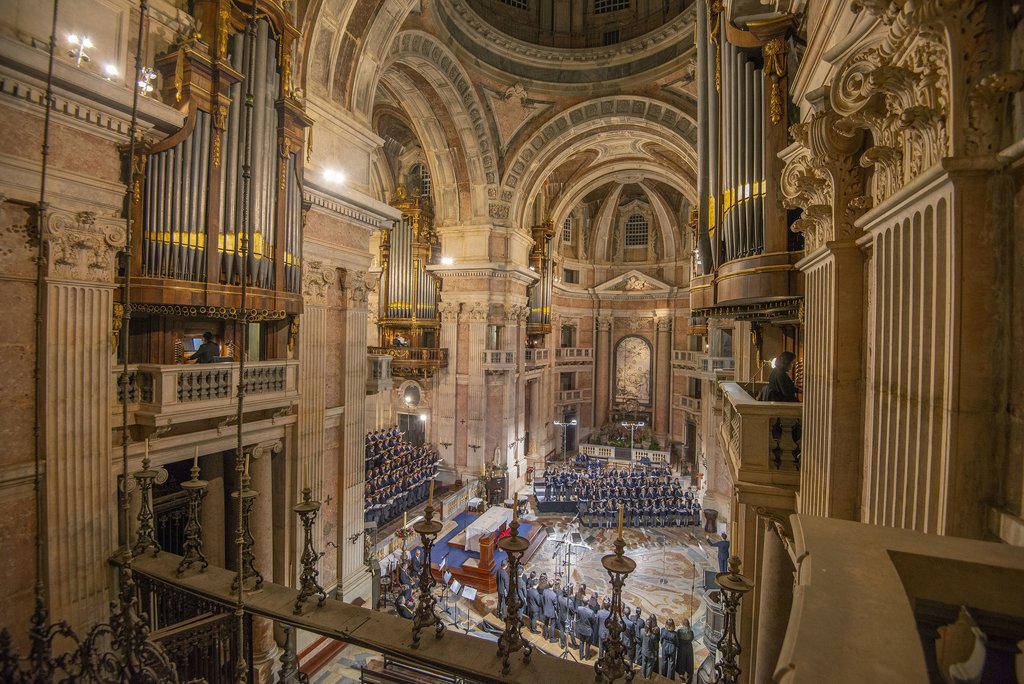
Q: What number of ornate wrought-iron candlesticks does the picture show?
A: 8